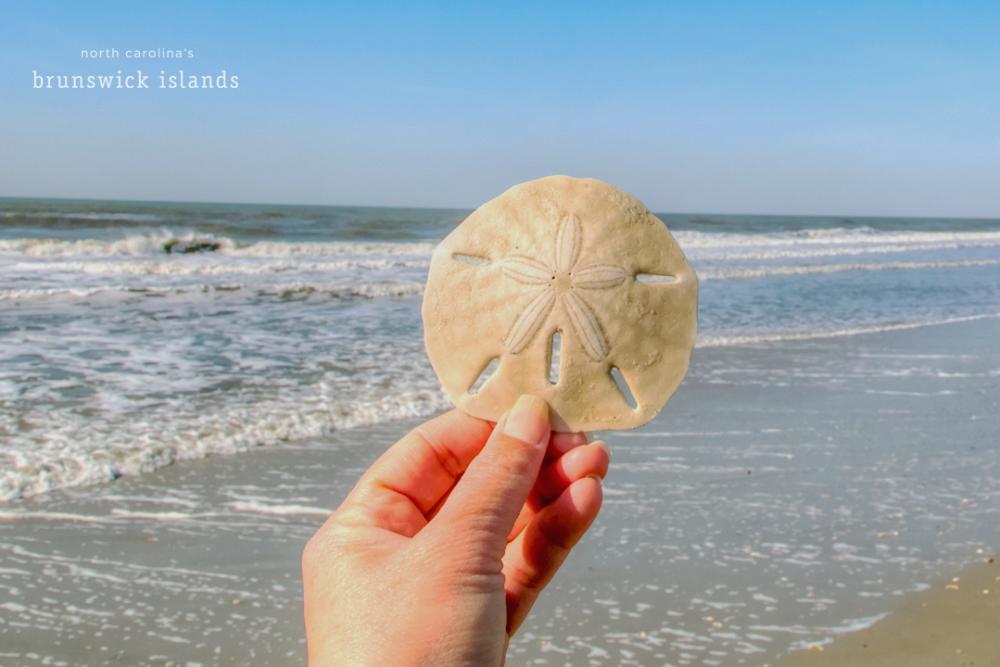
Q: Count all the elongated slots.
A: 5